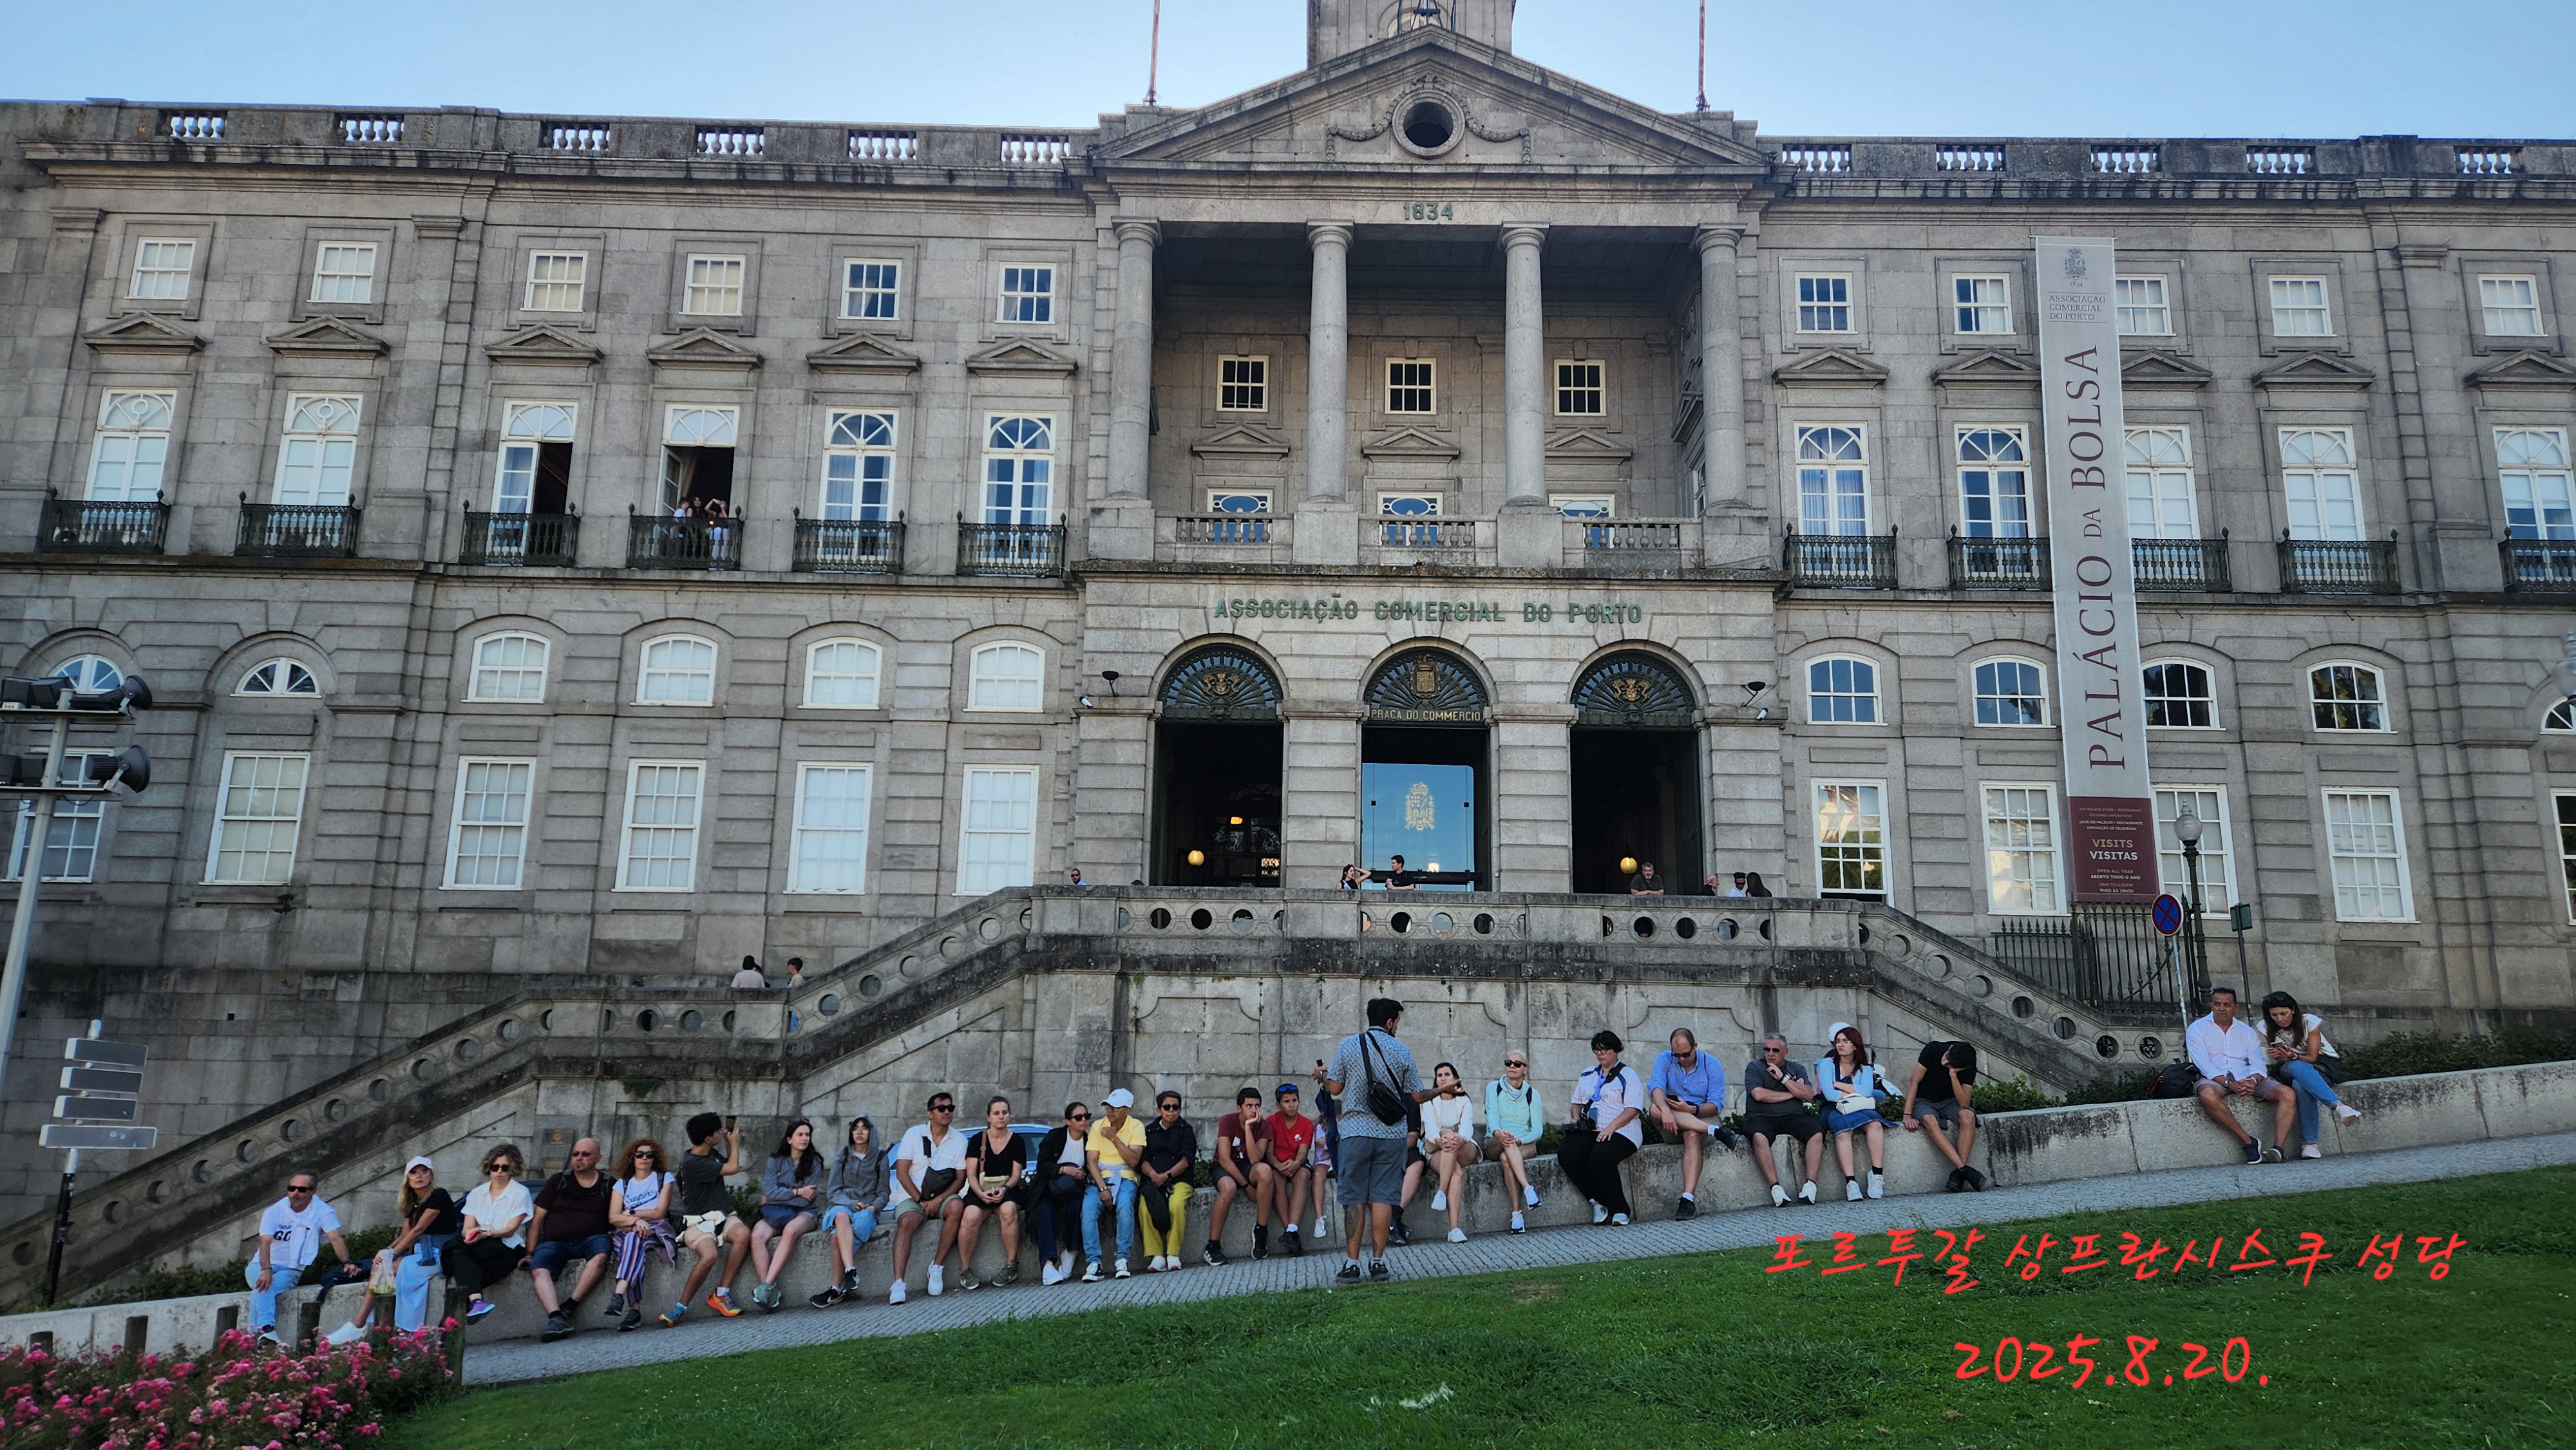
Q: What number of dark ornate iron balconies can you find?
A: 11